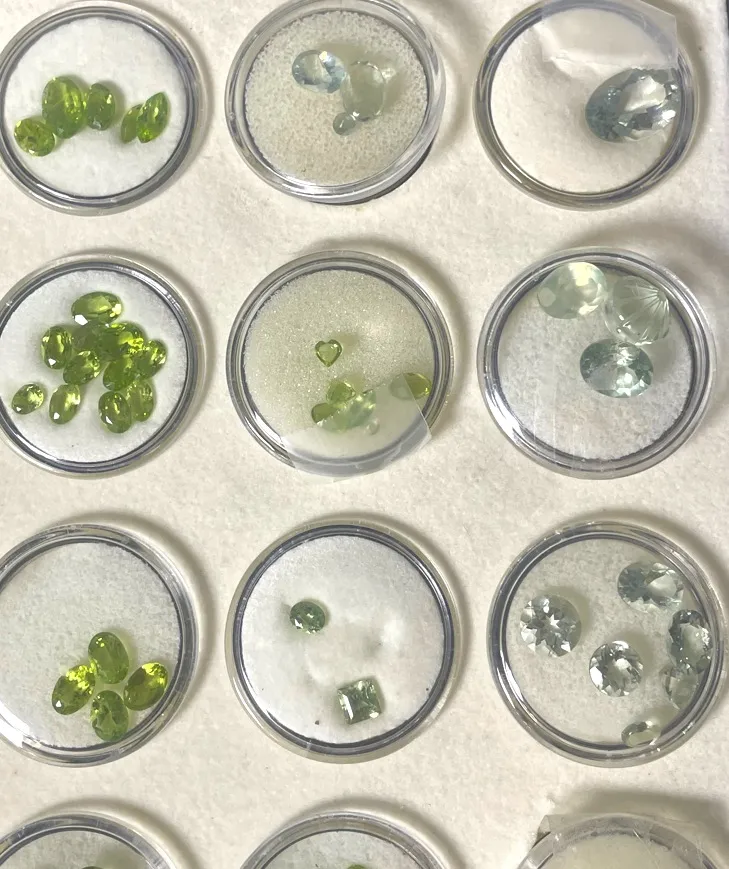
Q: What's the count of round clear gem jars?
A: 12